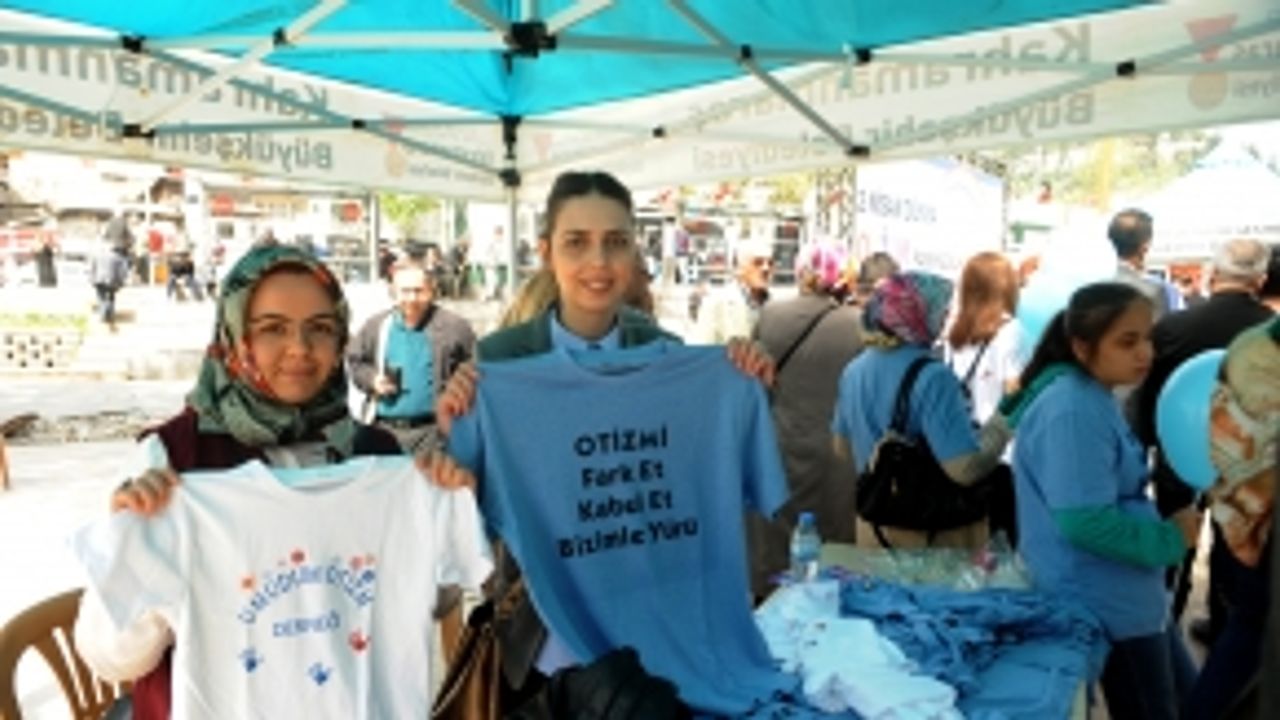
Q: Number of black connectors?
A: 12